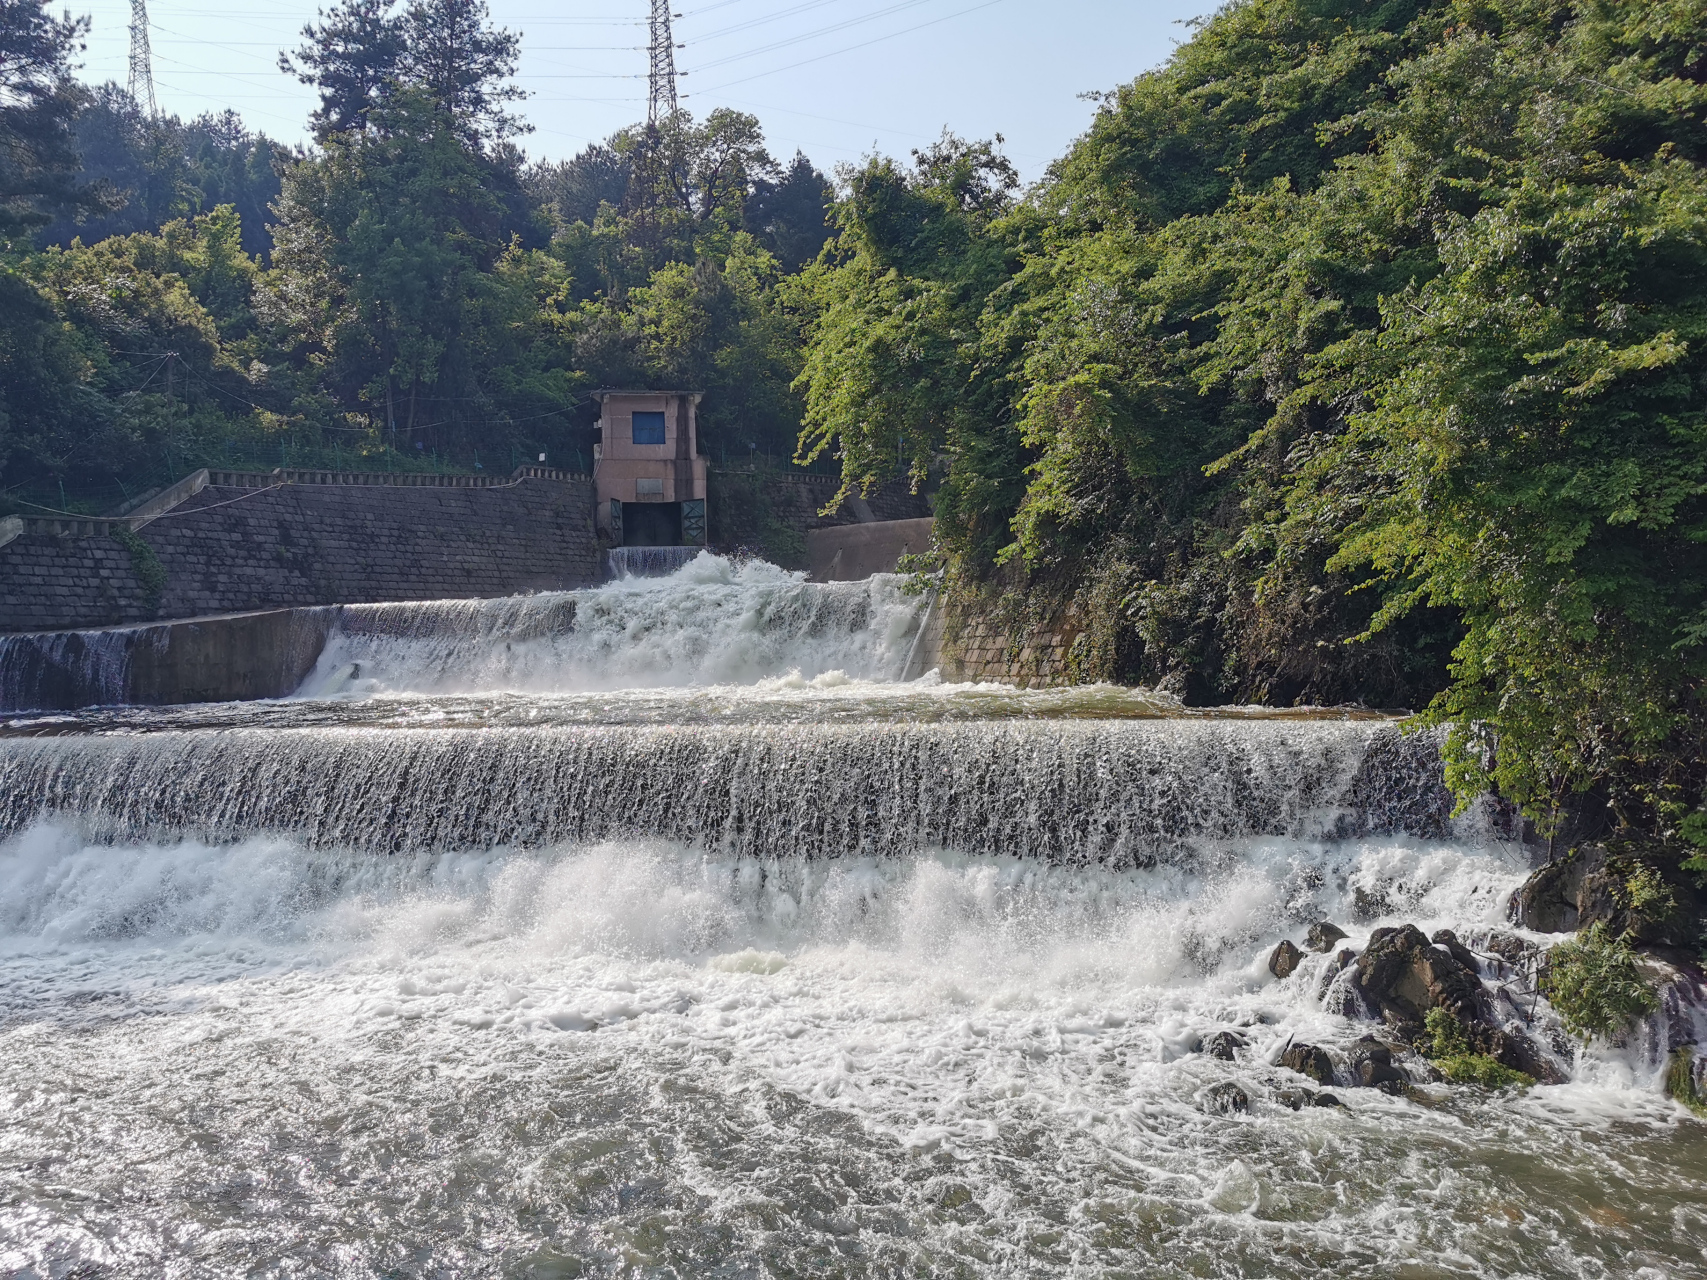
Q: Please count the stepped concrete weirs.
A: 2